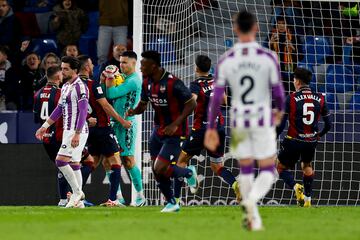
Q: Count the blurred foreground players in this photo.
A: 1